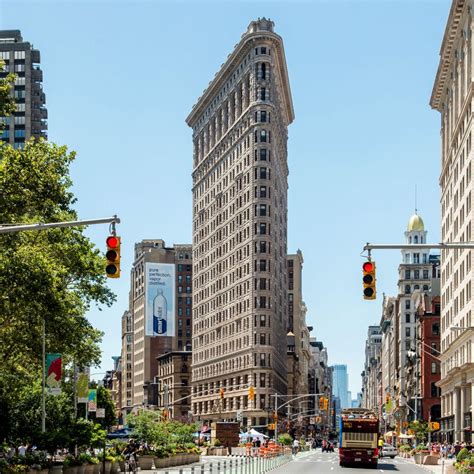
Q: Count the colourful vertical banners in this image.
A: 3